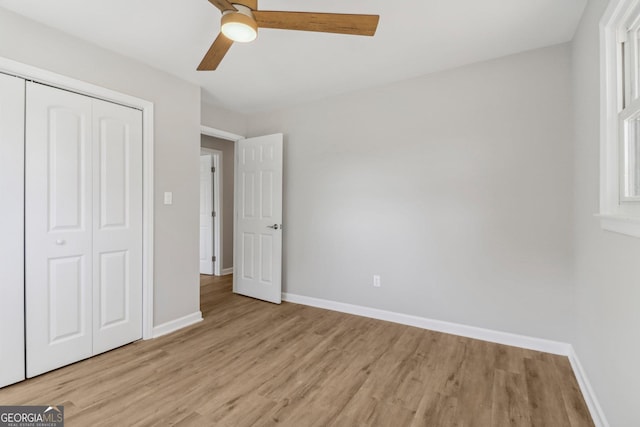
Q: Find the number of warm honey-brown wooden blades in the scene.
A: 3